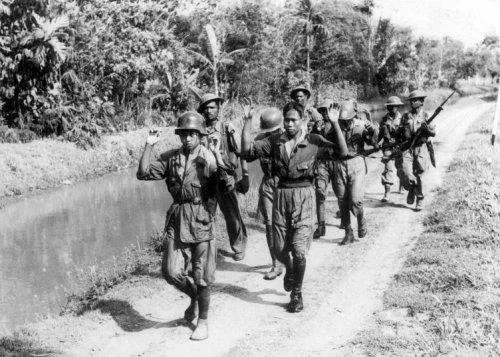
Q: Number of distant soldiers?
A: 2